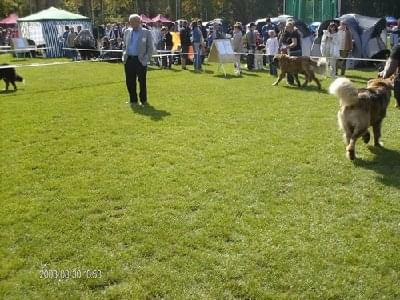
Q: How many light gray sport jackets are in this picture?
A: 1